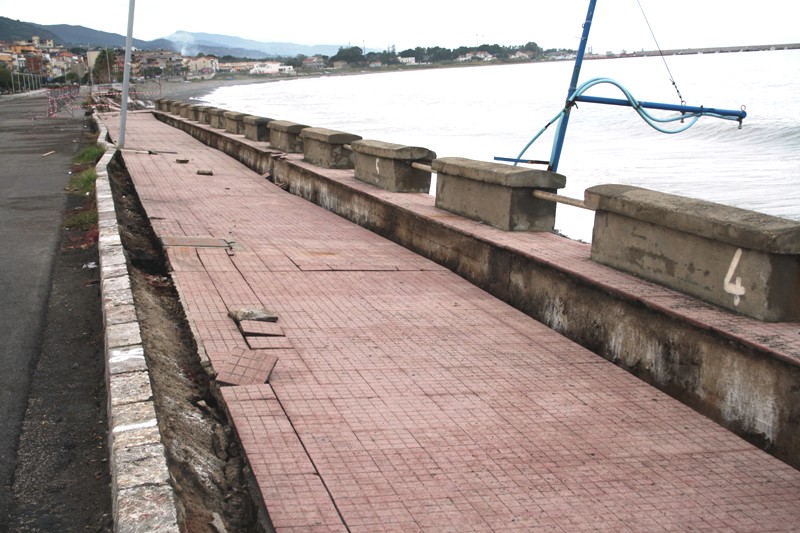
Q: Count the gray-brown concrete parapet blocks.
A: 14